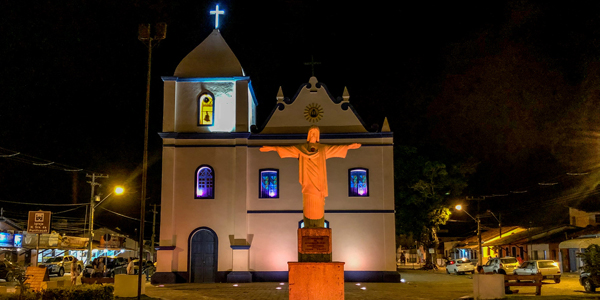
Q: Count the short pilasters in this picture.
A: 2